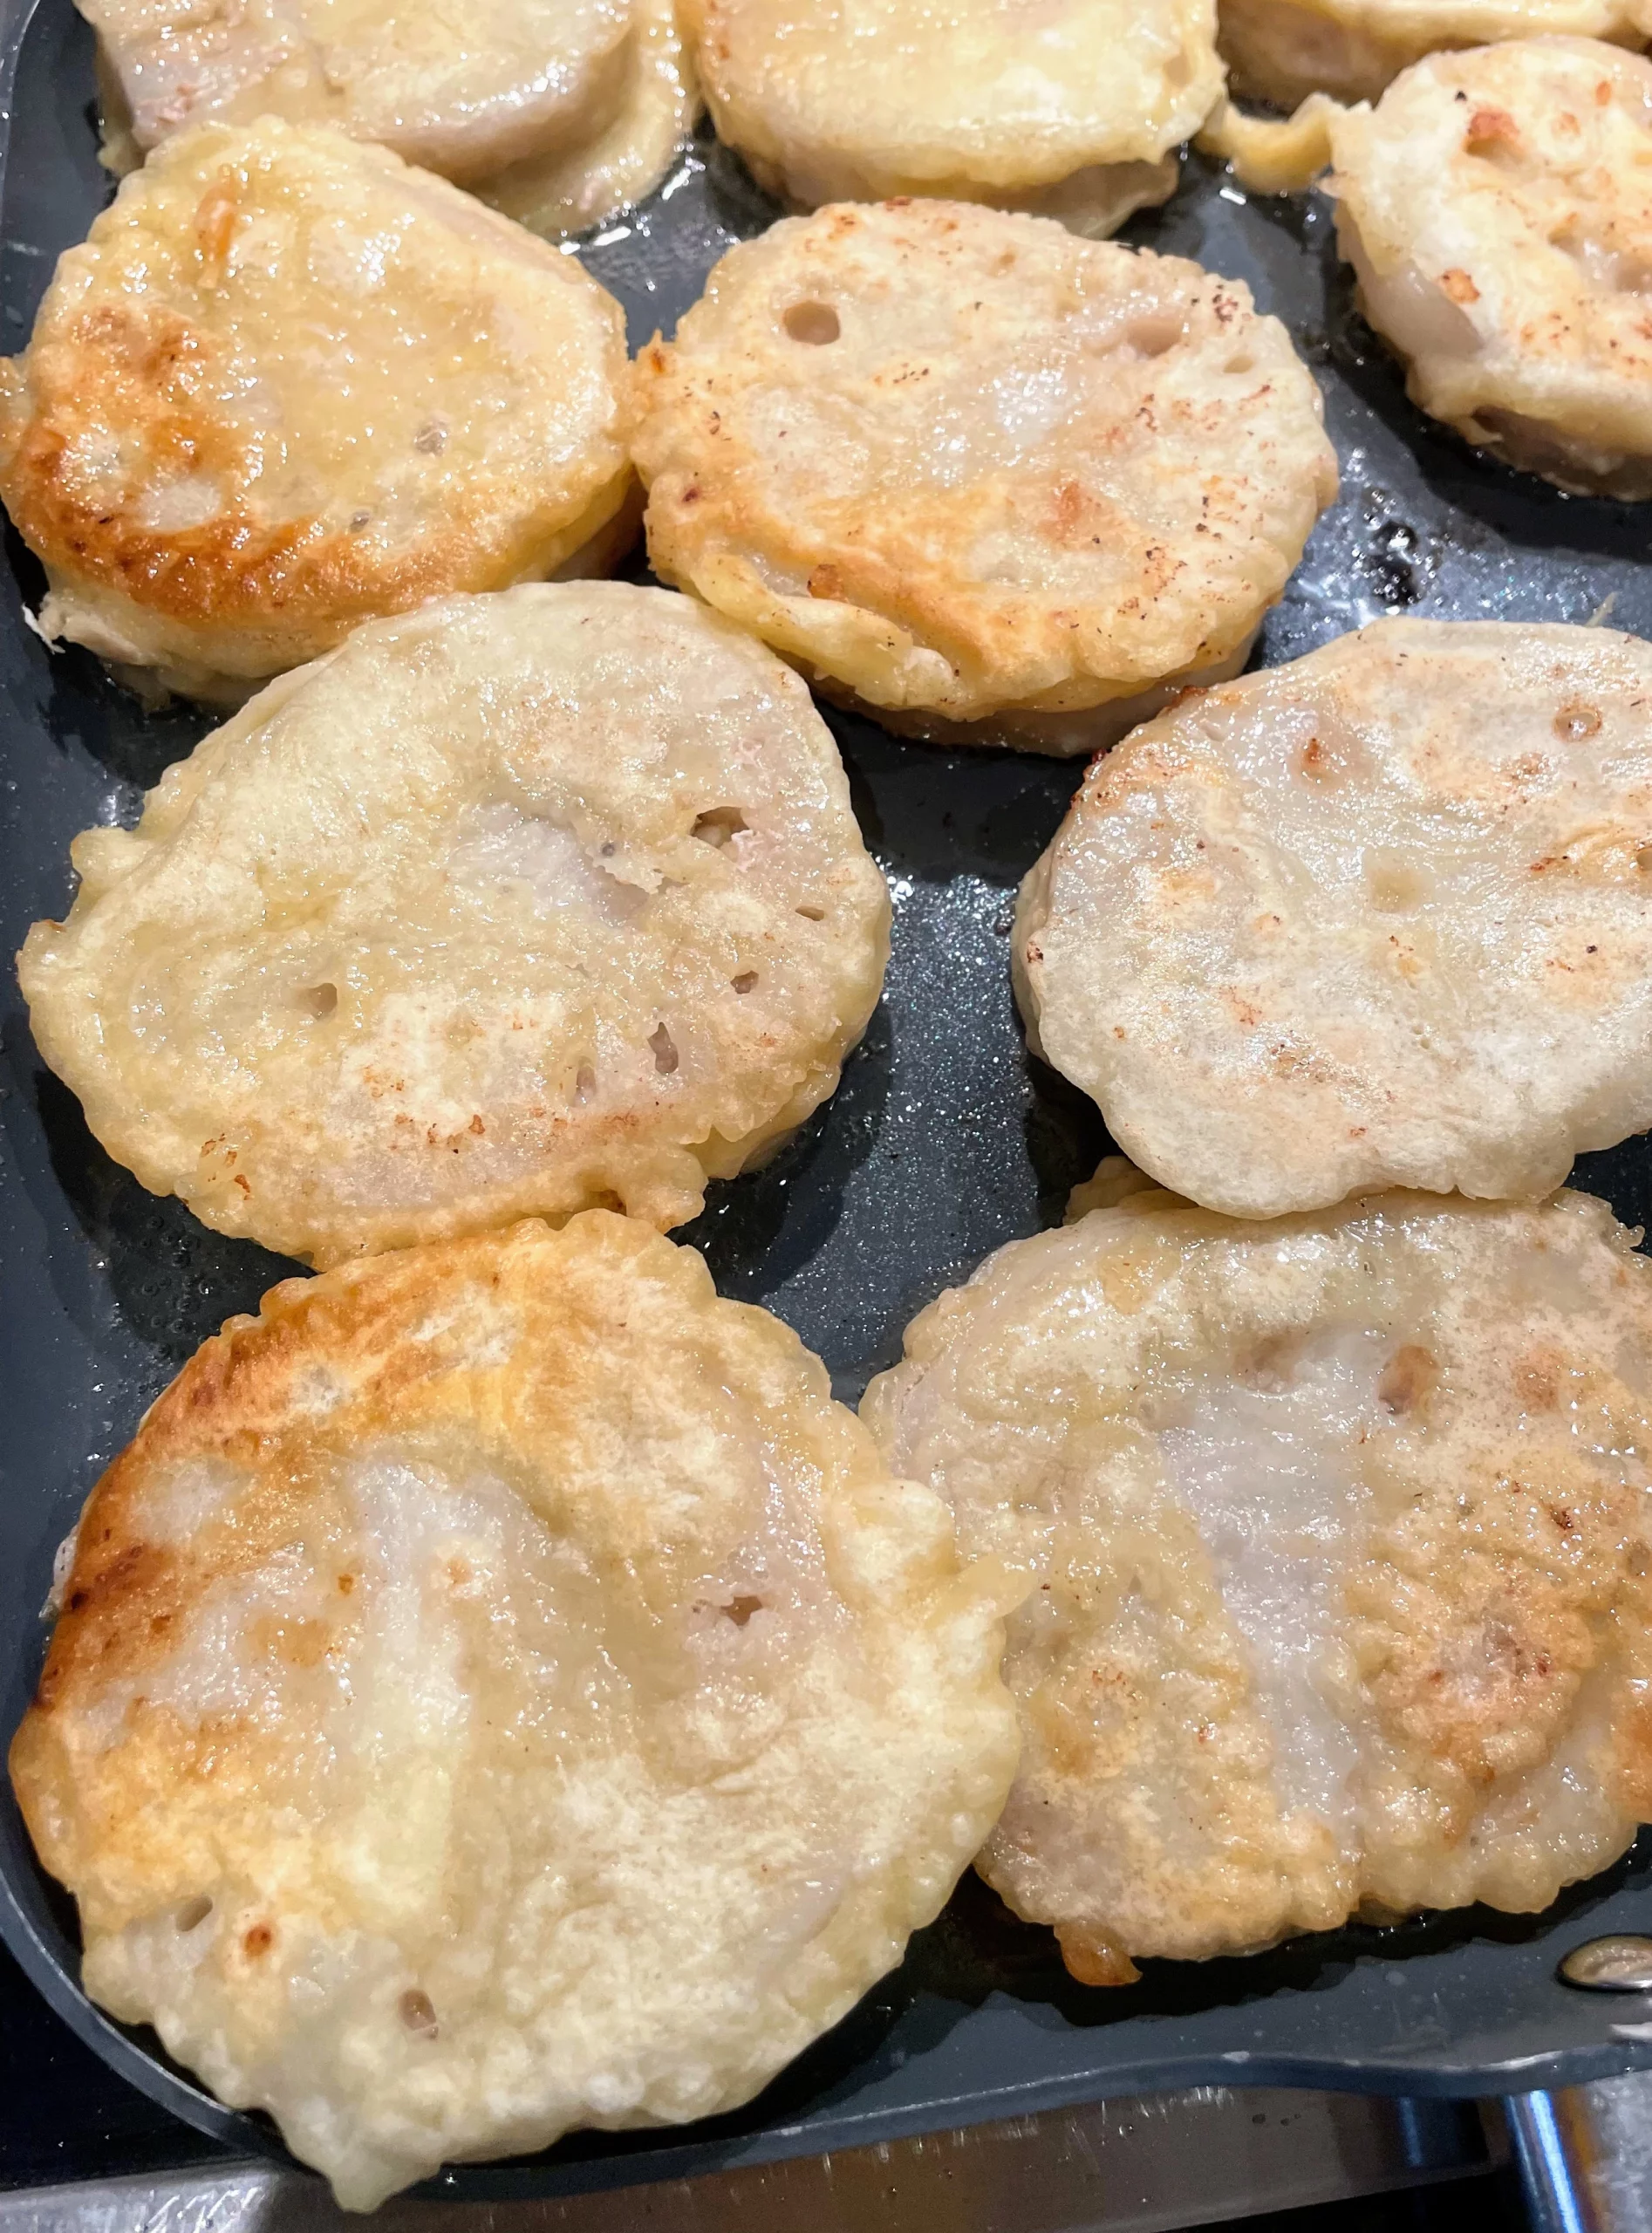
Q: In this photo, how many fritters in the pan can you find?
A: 10